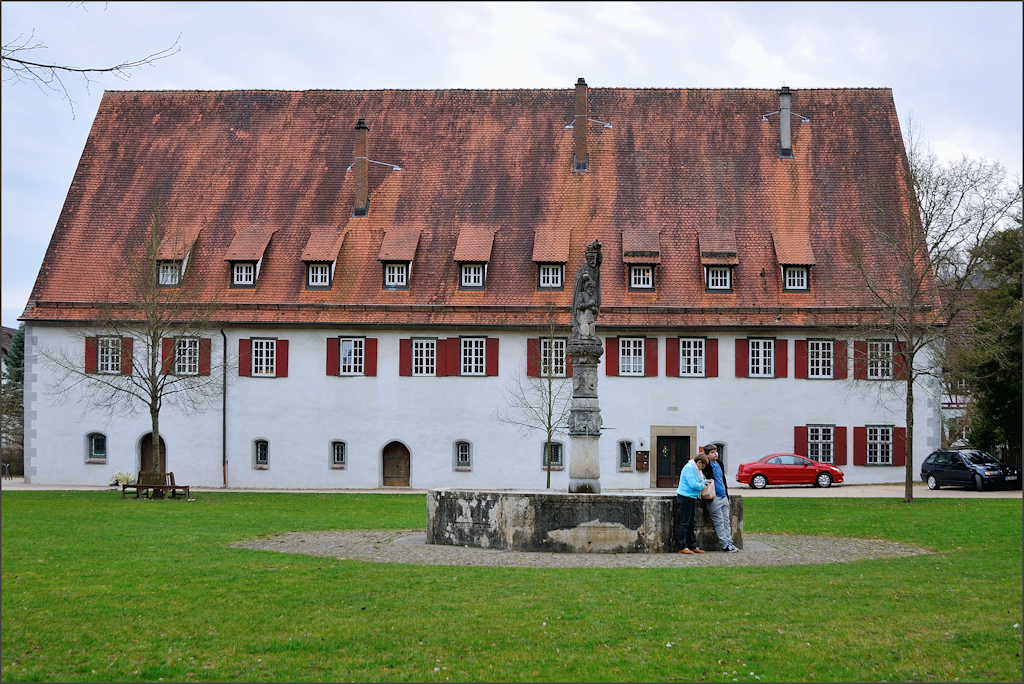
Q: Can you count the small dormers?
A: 9